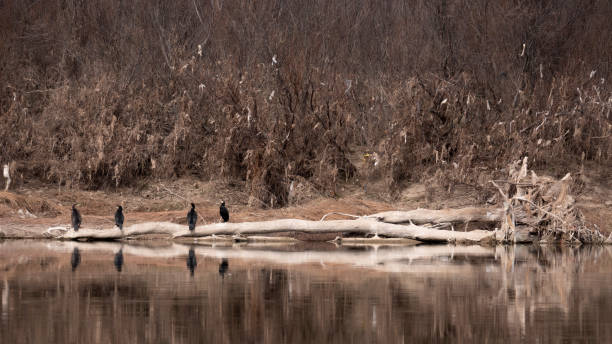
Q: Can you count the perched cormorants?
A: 4